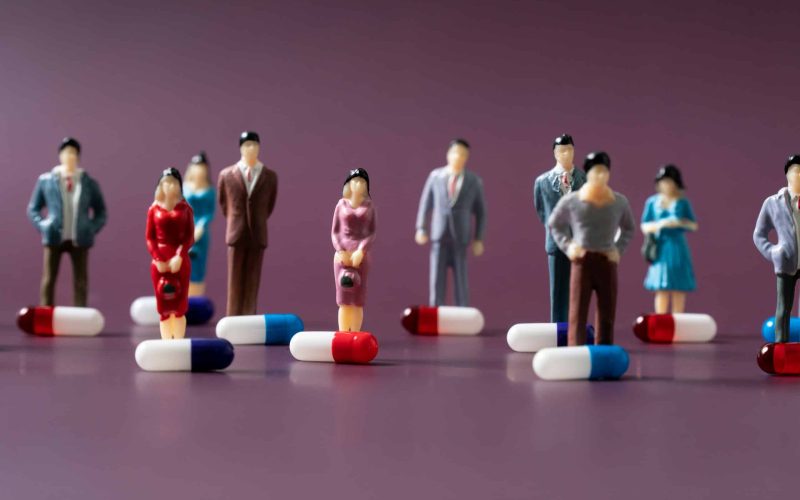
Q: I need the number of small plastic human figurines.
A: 10